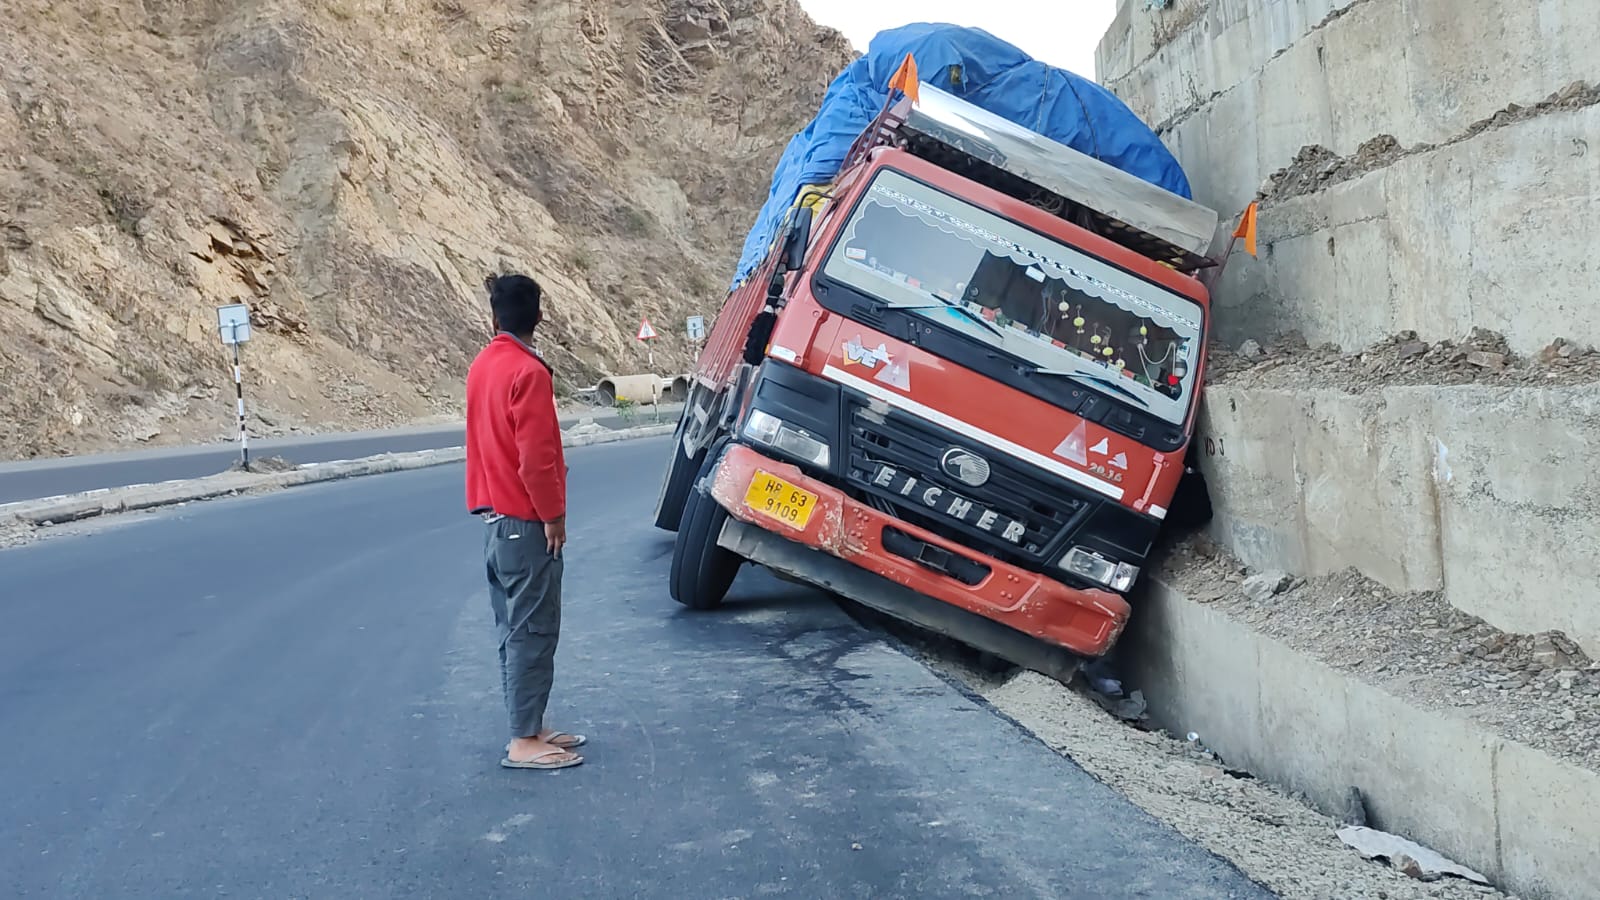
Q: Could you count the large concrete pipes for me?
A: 2